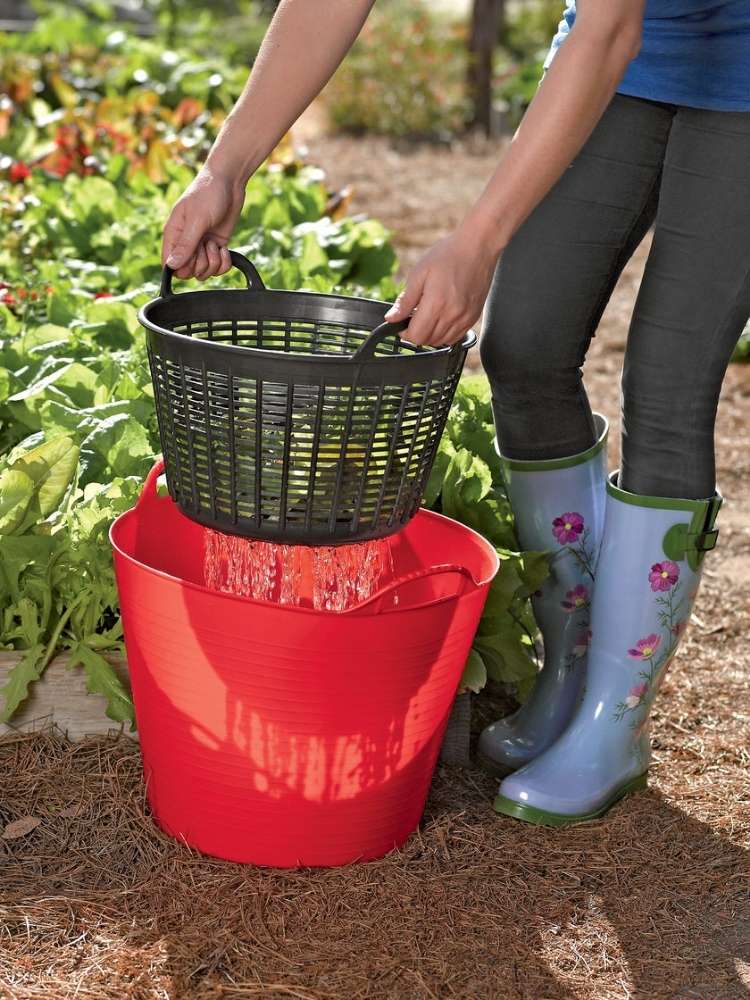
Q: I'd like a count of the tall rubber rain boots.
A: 2